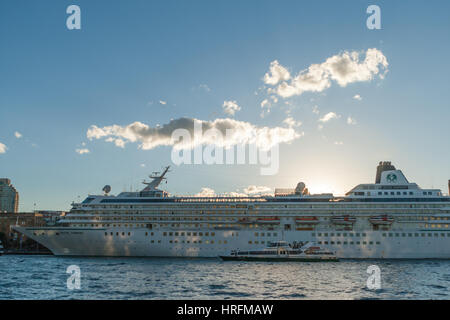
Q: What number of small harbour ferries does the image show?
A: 1